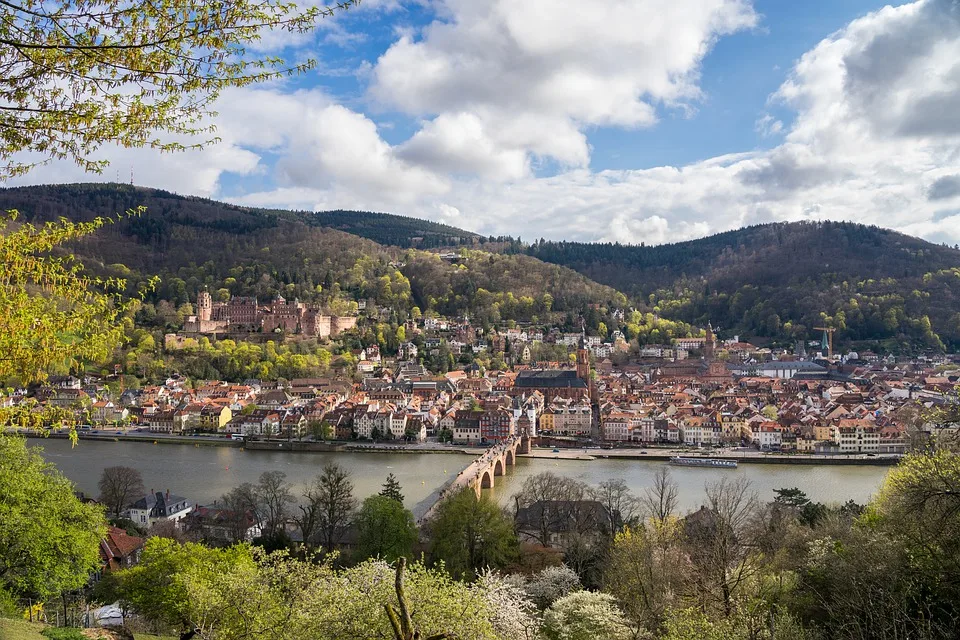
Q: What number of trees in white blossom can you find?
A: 3